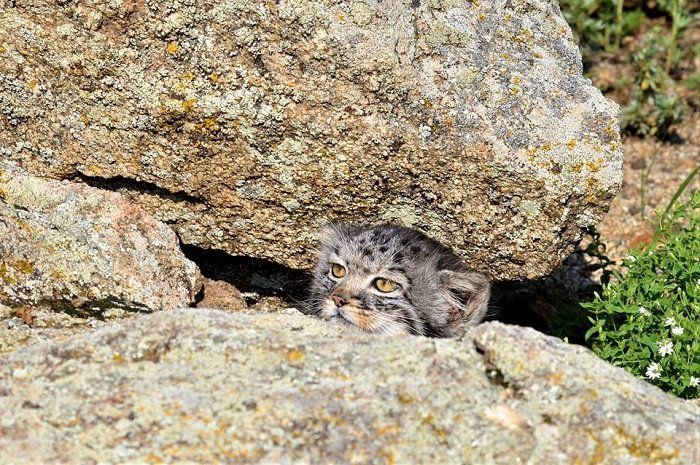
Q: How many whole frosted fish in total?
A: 0